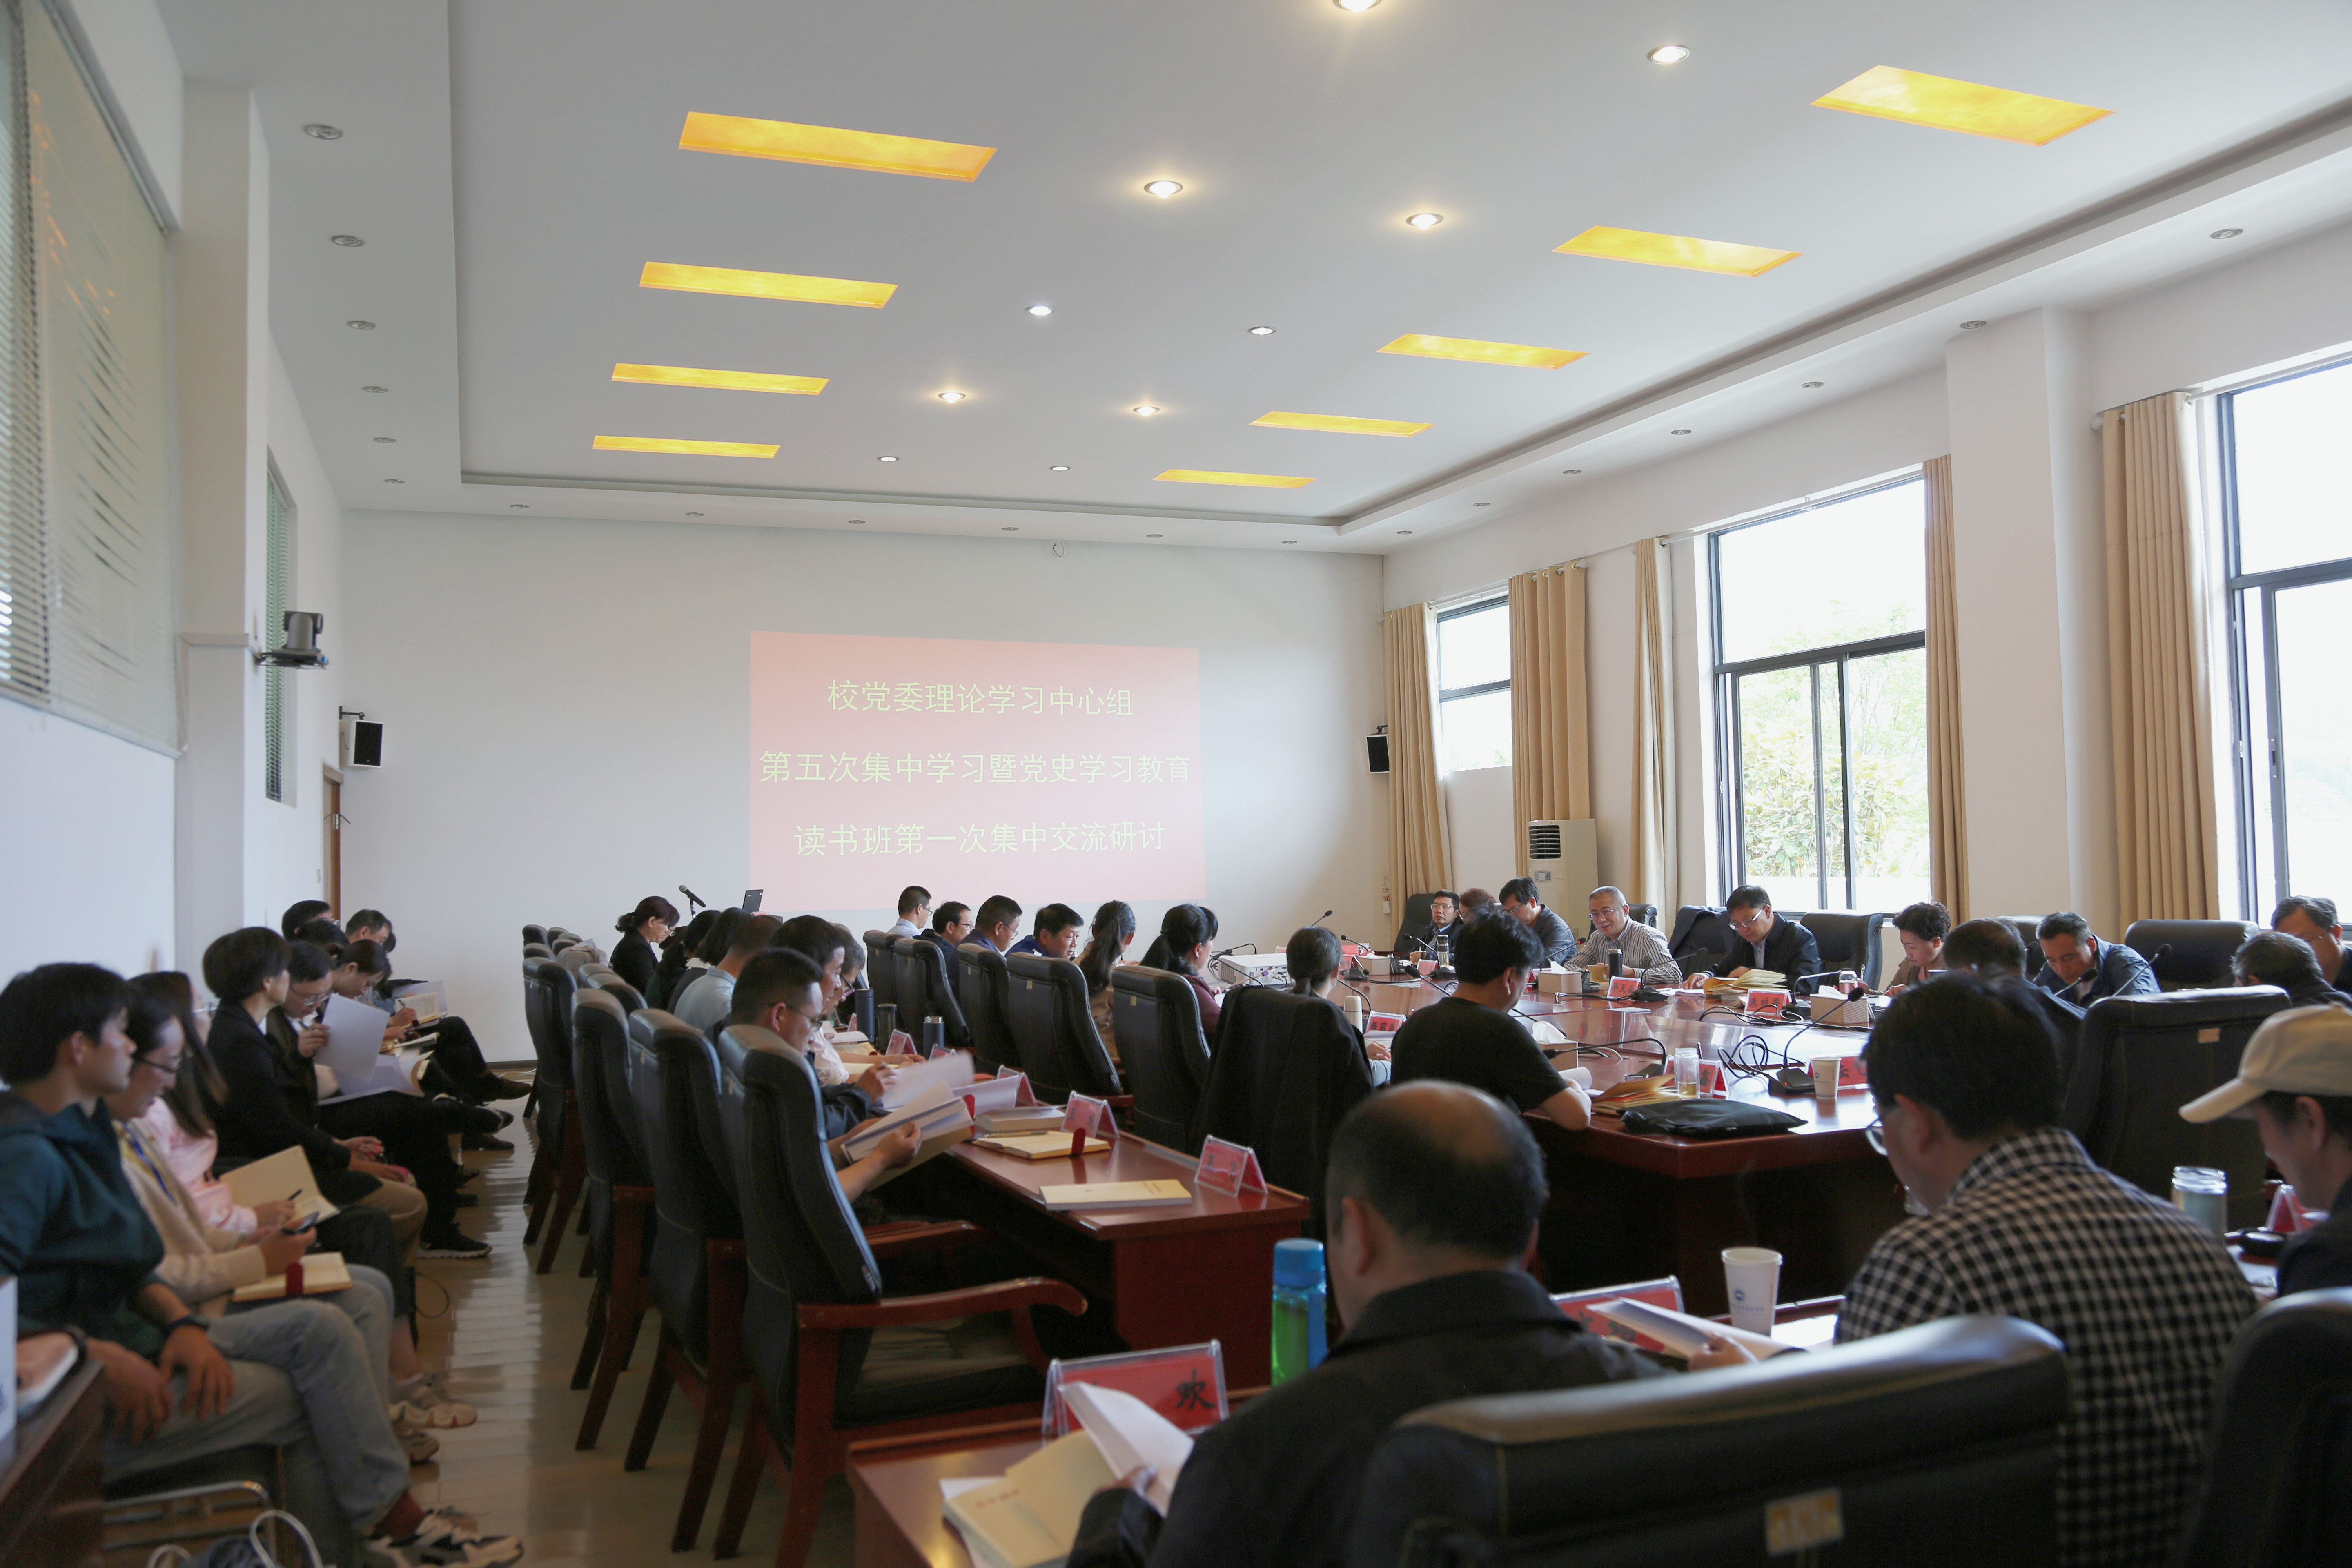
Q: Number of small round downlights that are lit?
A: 10